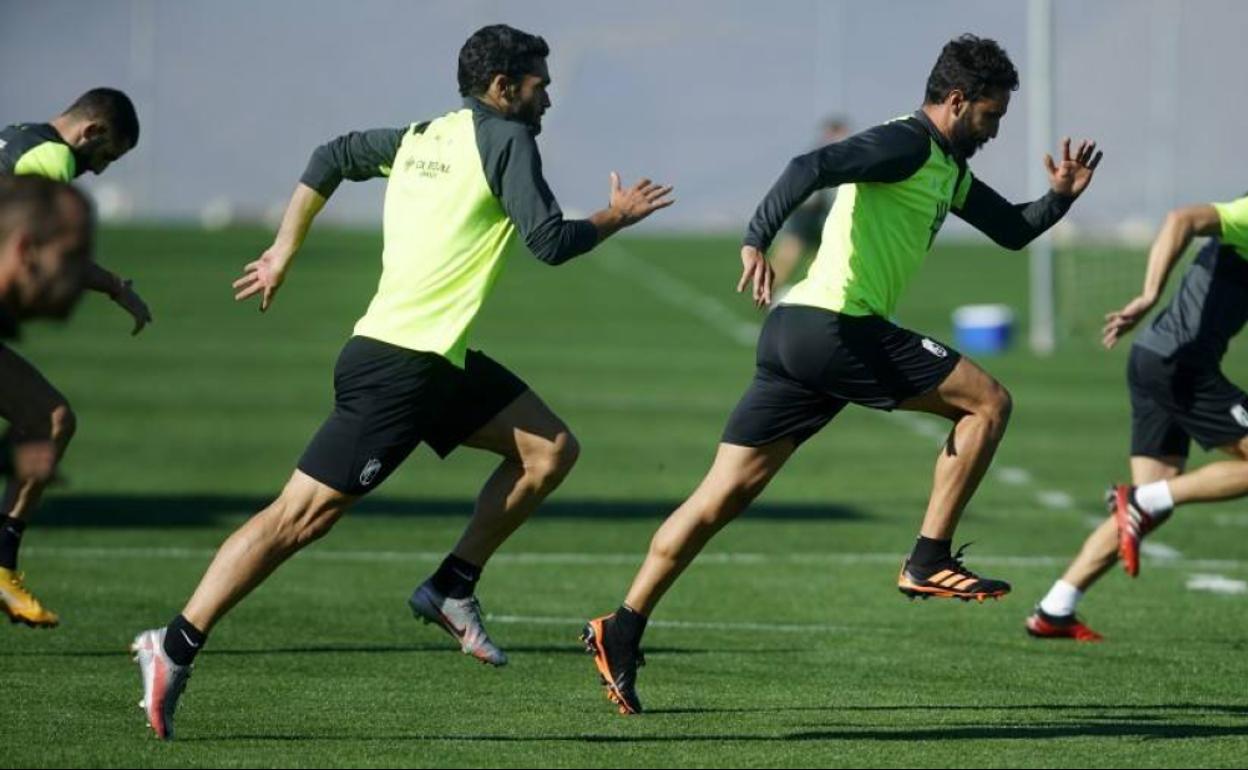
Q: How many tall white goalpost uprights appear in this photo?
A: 1